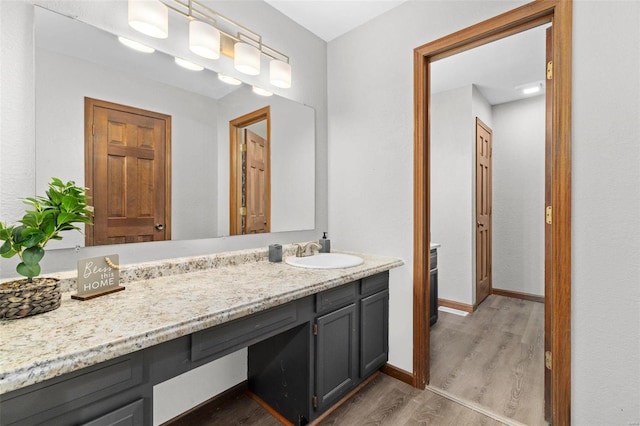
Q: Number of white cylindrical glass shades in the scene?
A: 4